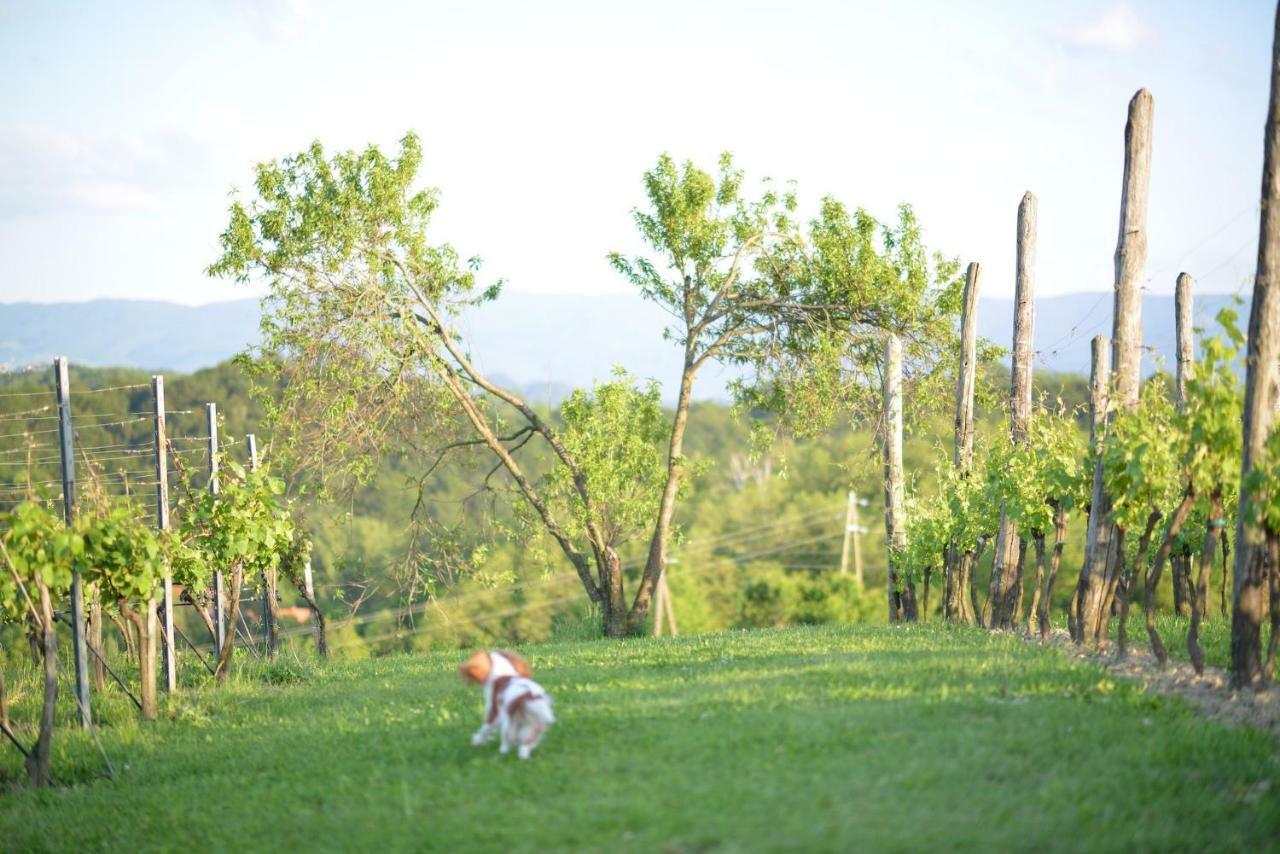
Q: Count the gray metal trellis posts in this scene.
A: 4